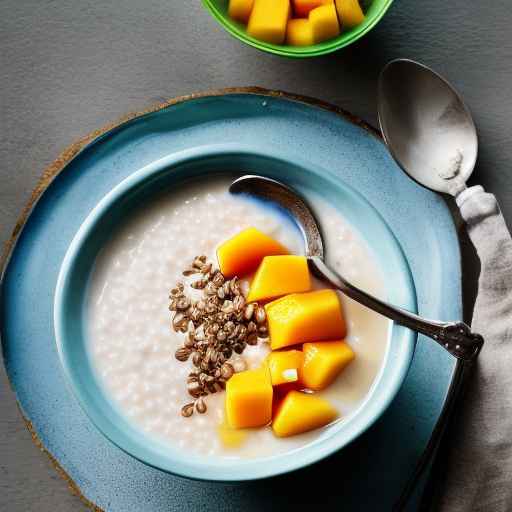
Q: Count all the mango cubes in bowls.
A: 13